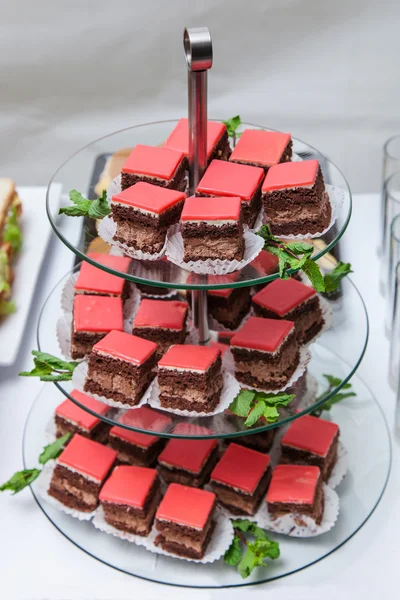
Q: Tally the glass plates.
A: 3